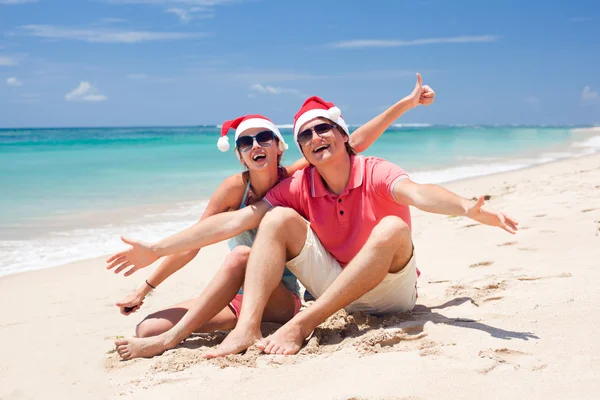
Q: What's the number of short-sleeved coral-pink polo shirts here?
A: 1